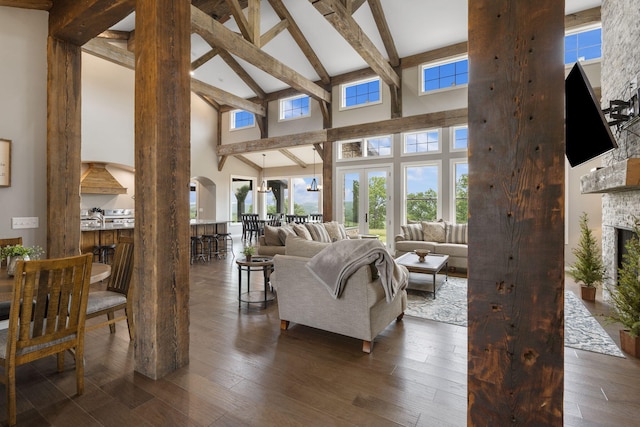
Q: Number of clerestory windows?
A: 5